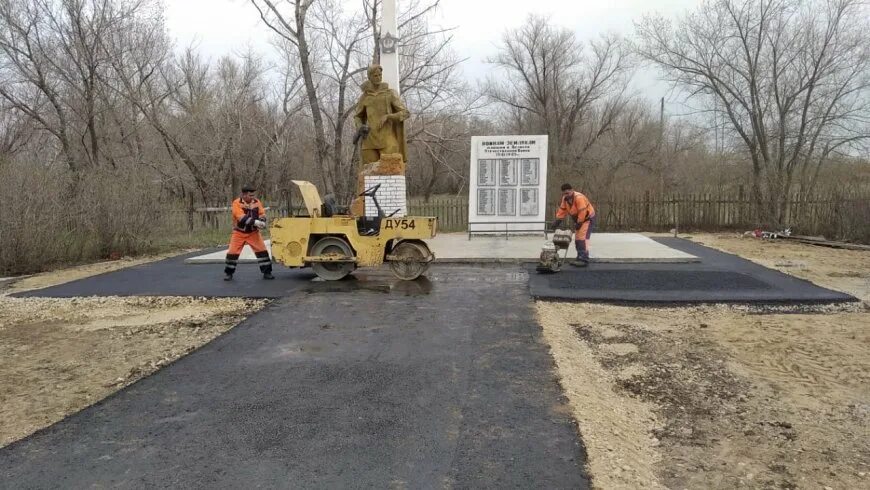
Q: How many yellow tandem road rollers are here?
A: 1